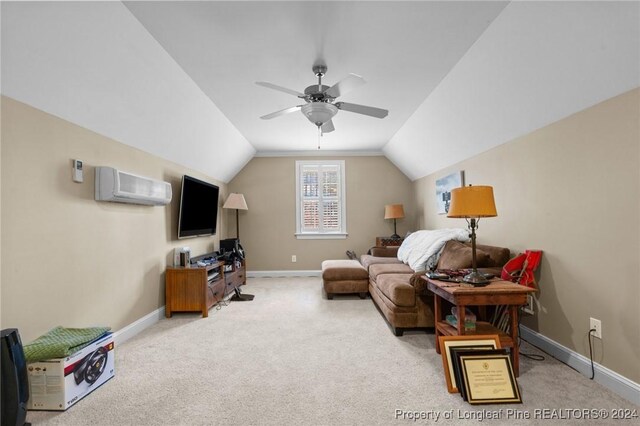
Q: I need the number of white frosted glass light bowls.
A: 1